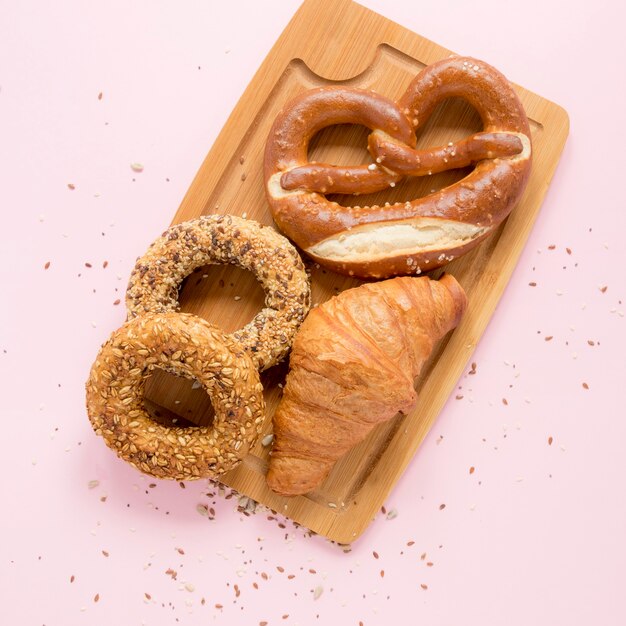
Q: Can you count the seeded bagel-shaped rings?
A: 2